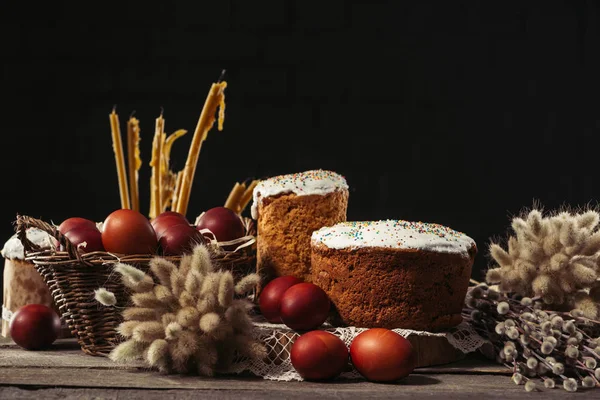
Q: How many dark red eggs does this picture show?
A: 11